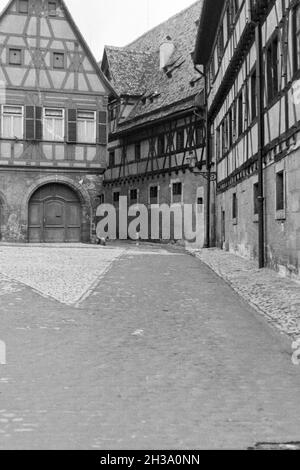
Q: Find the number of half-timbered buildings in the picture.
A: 3